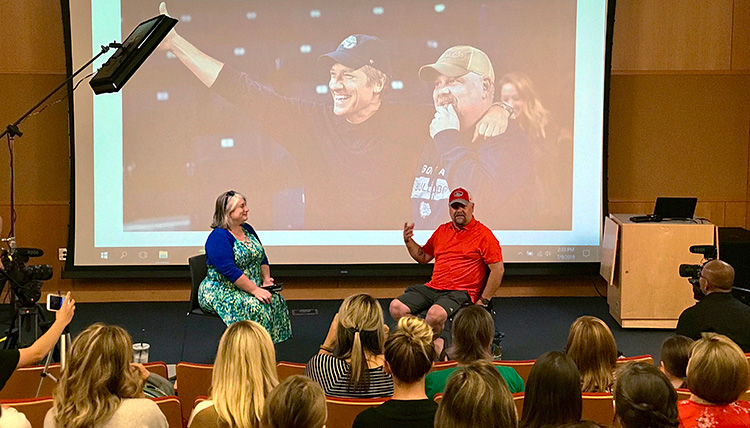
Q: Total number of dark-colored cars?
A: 0